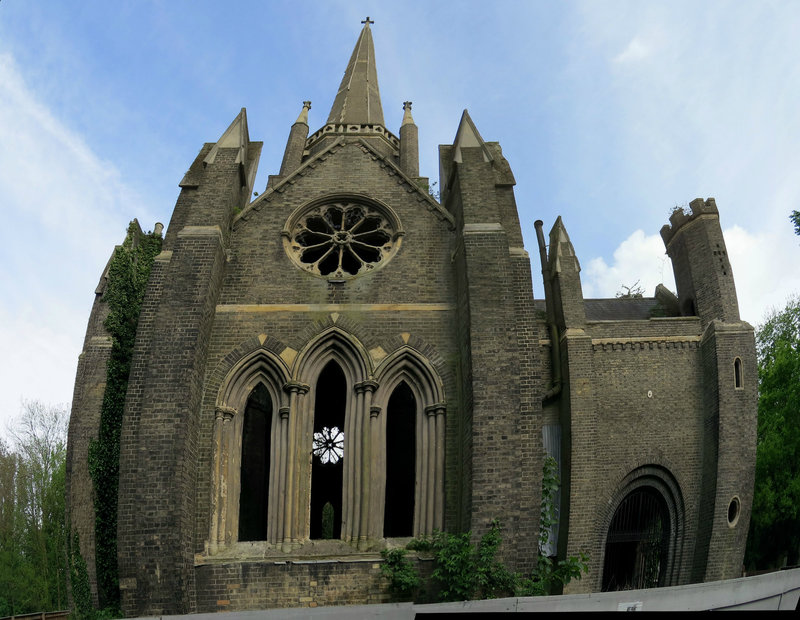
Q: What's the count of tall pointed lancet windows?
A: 3